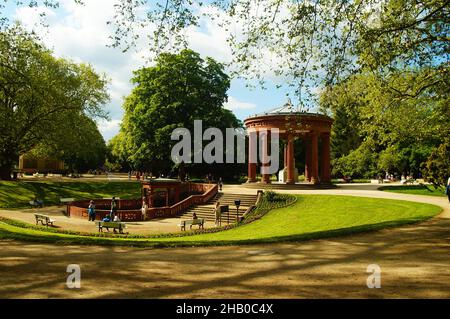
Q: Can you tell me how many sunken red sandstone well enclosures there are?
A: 1